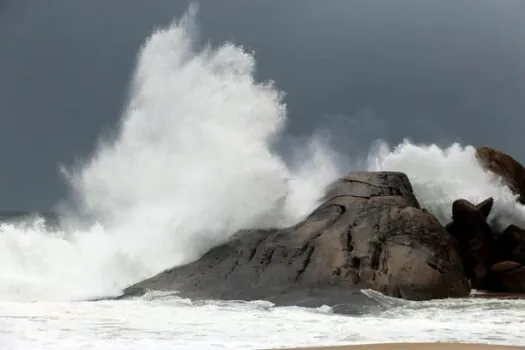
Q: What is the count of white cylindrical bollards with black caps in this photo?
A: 0